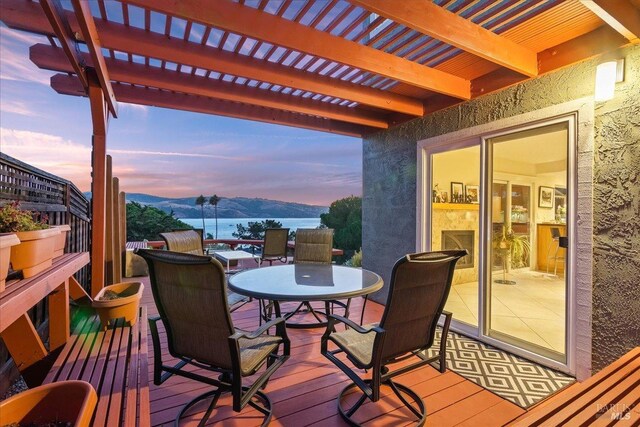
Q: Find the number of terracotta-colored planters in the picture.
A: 5